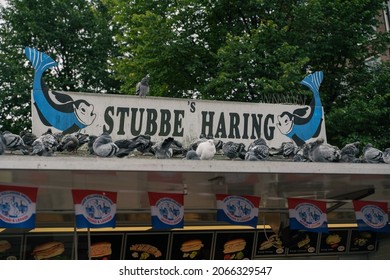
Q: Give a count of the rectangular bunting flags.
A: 6